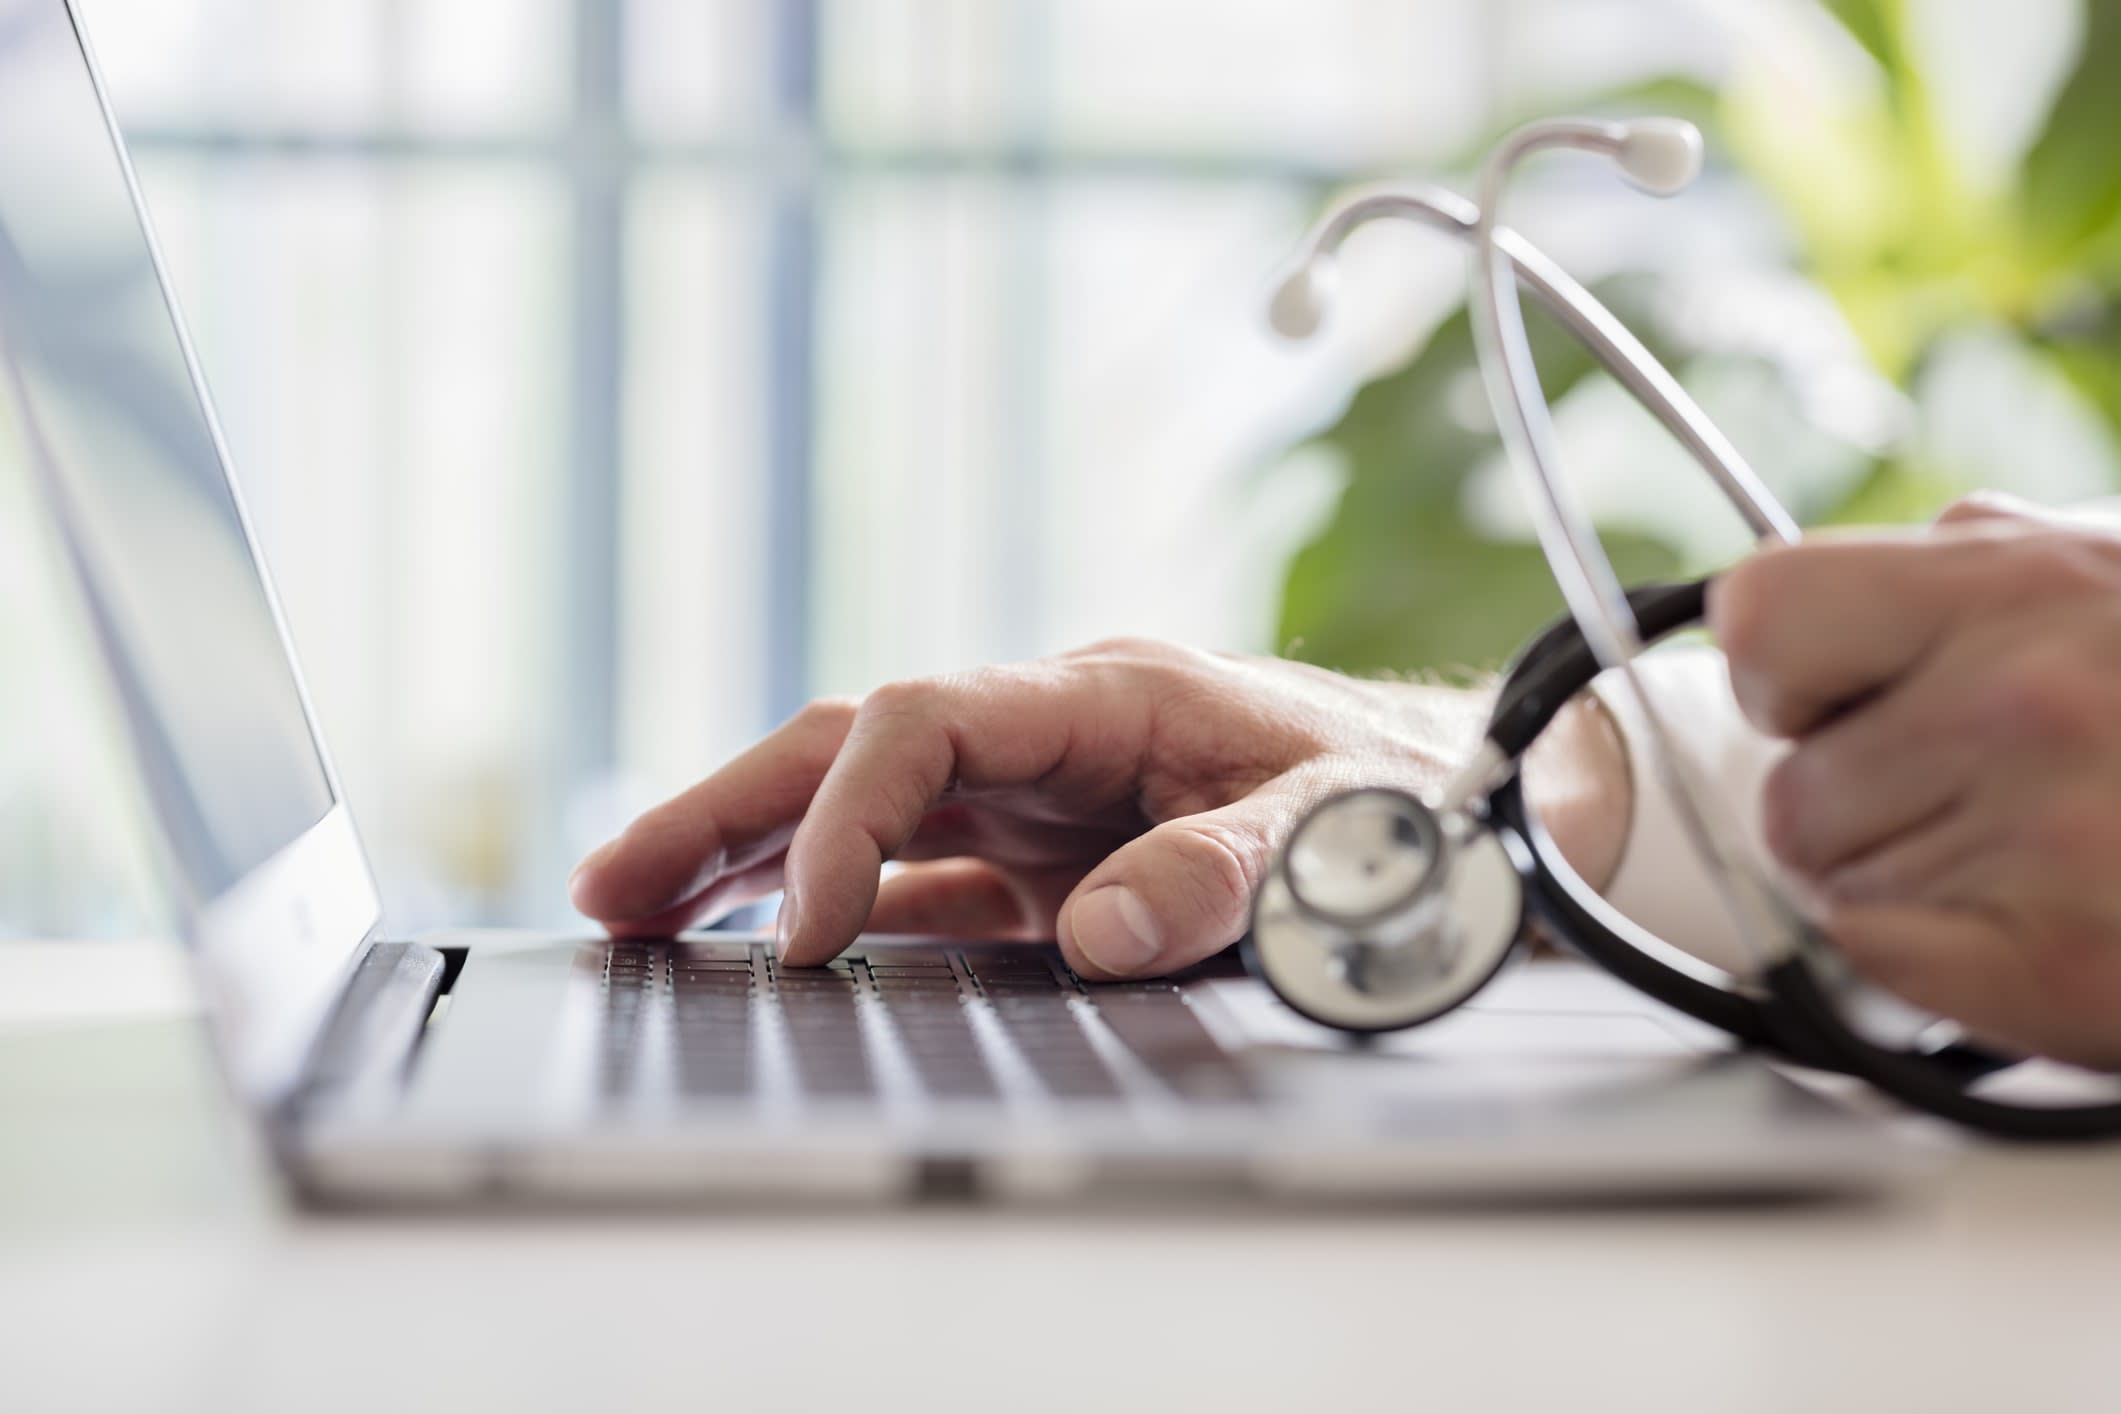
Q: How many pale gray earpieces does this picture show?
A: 2